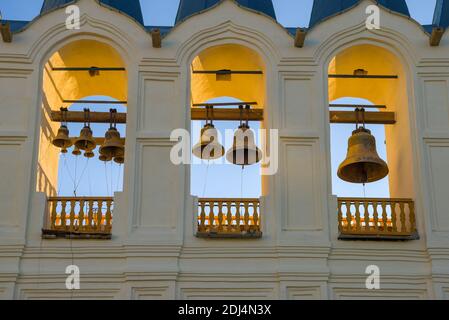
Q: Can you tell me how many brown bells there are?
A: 11